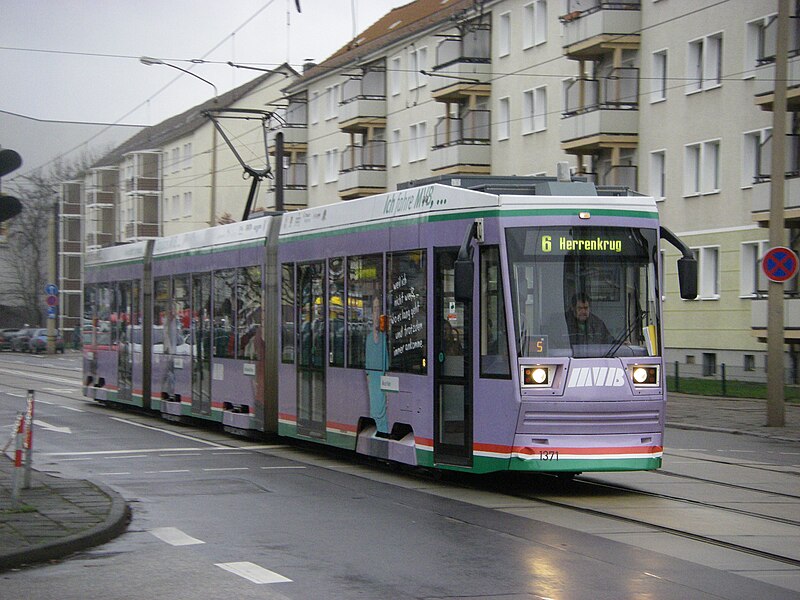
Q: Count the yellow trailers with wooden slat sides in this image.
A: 0